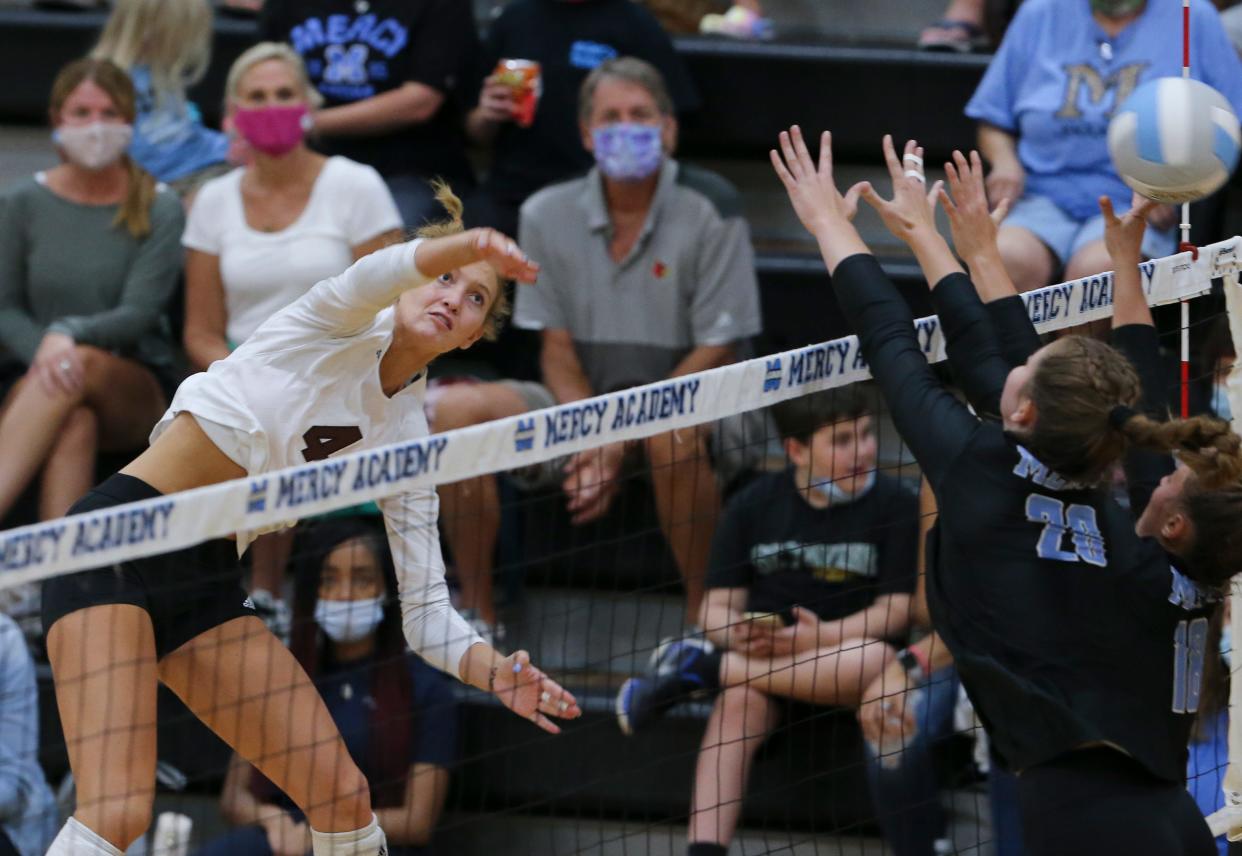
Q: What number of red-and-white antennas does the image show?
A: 1